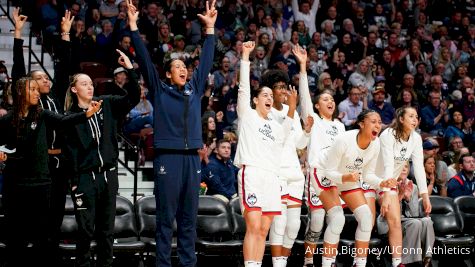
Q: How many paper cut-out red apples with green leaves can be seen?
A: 0